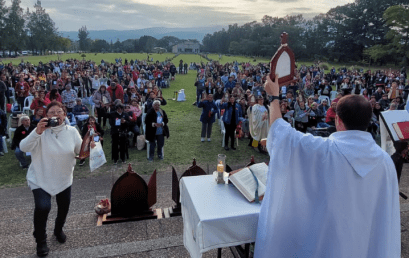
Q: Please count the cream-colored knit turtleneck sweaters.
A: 1